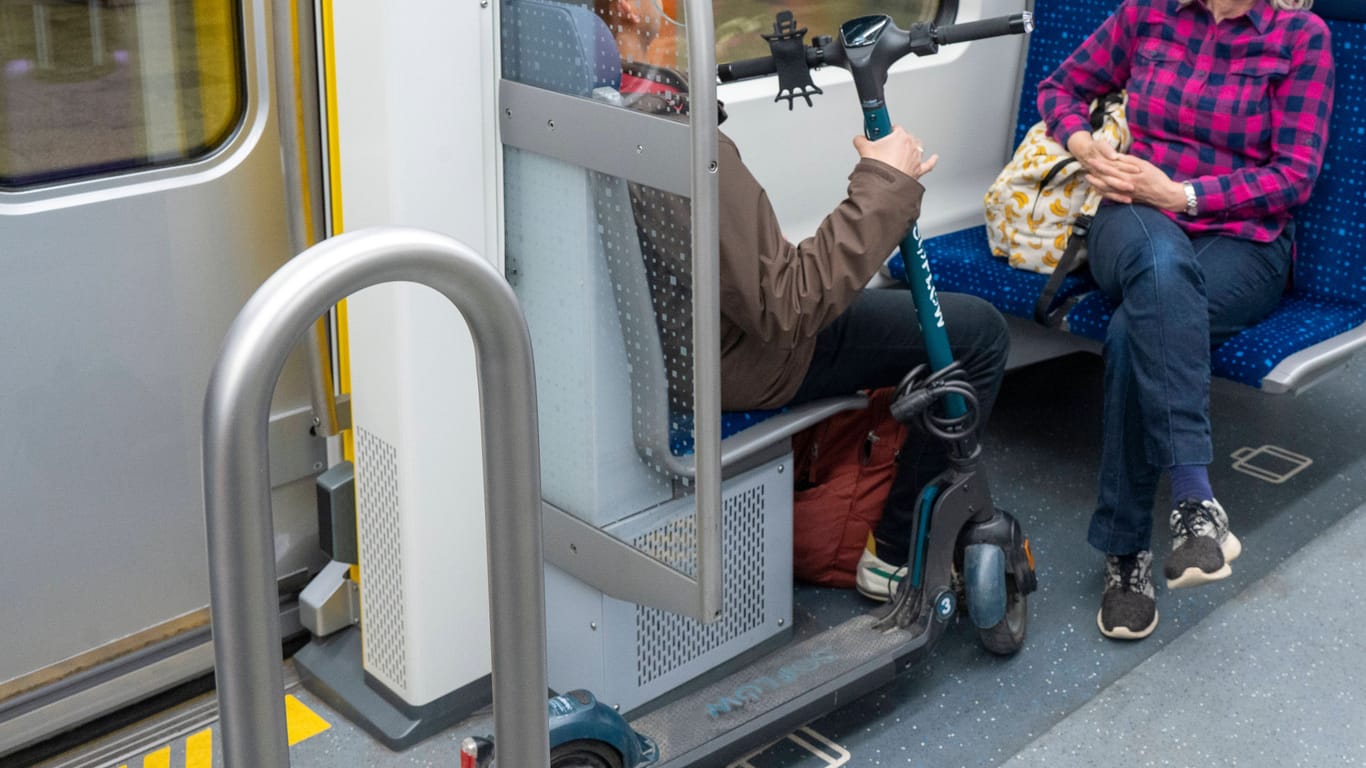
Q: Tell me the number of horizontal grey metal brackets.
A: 2